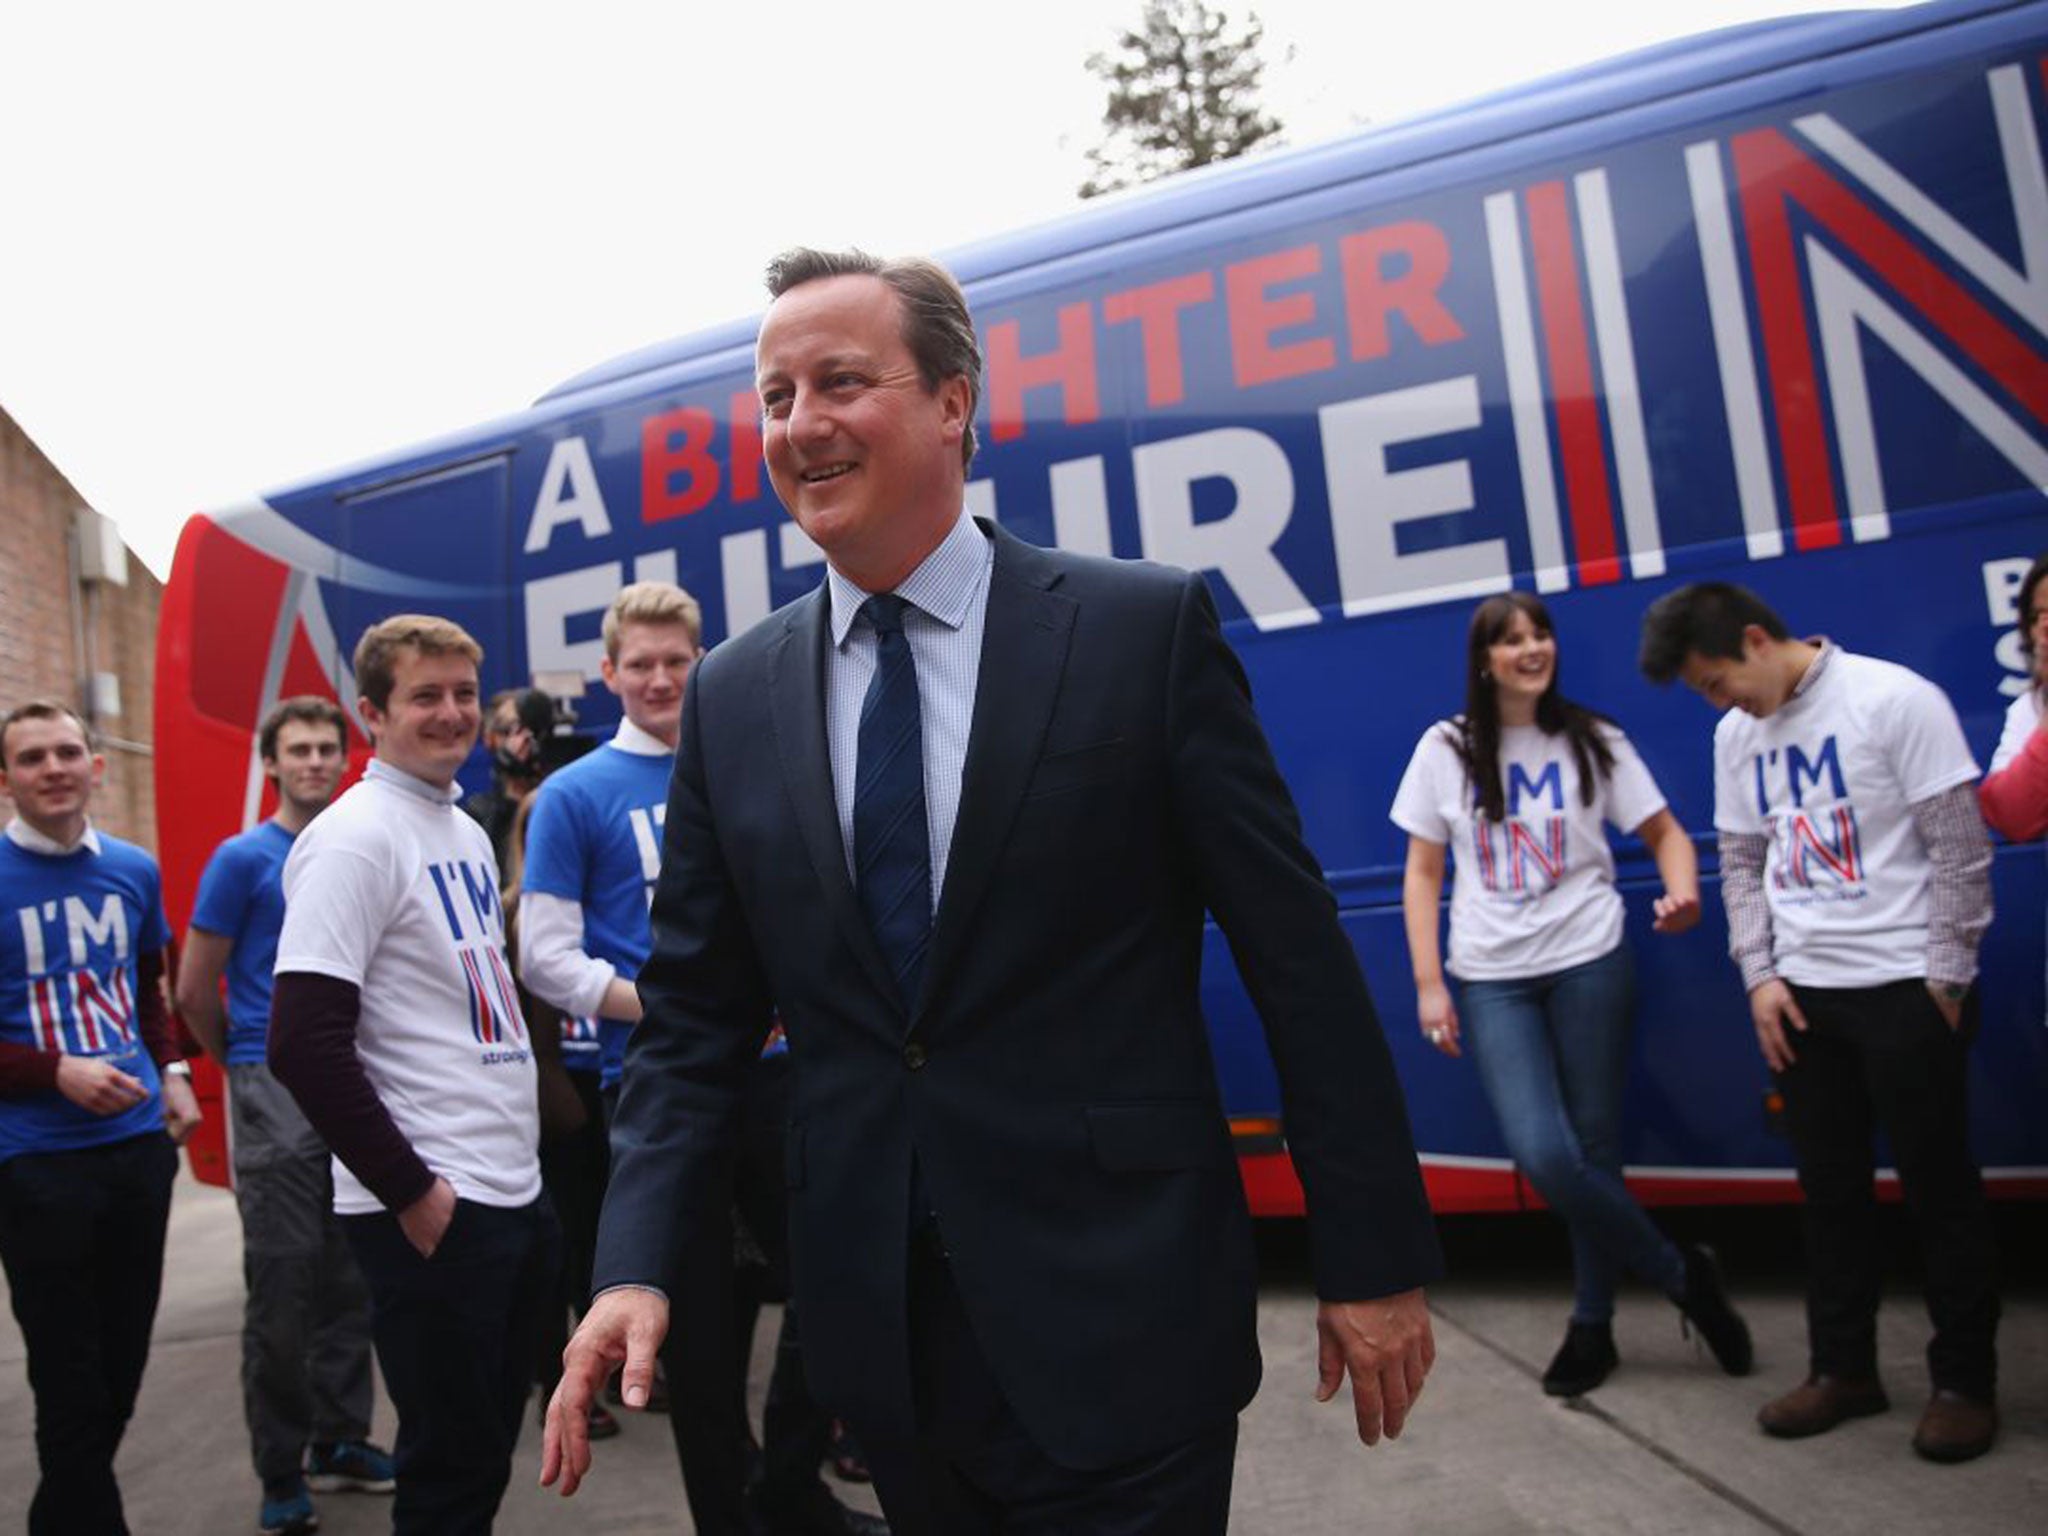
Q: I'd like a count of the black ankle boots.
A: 2